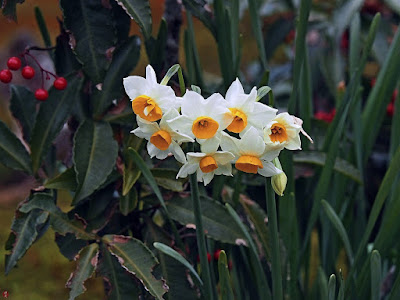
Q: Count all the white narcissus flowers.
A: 7